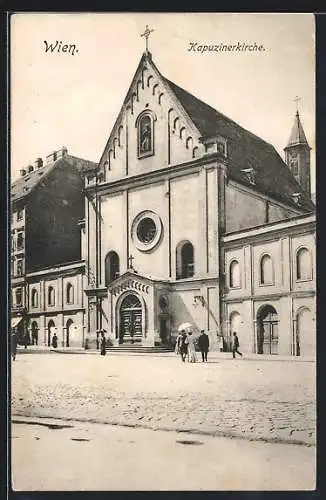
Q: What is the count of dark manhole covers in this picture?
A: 2